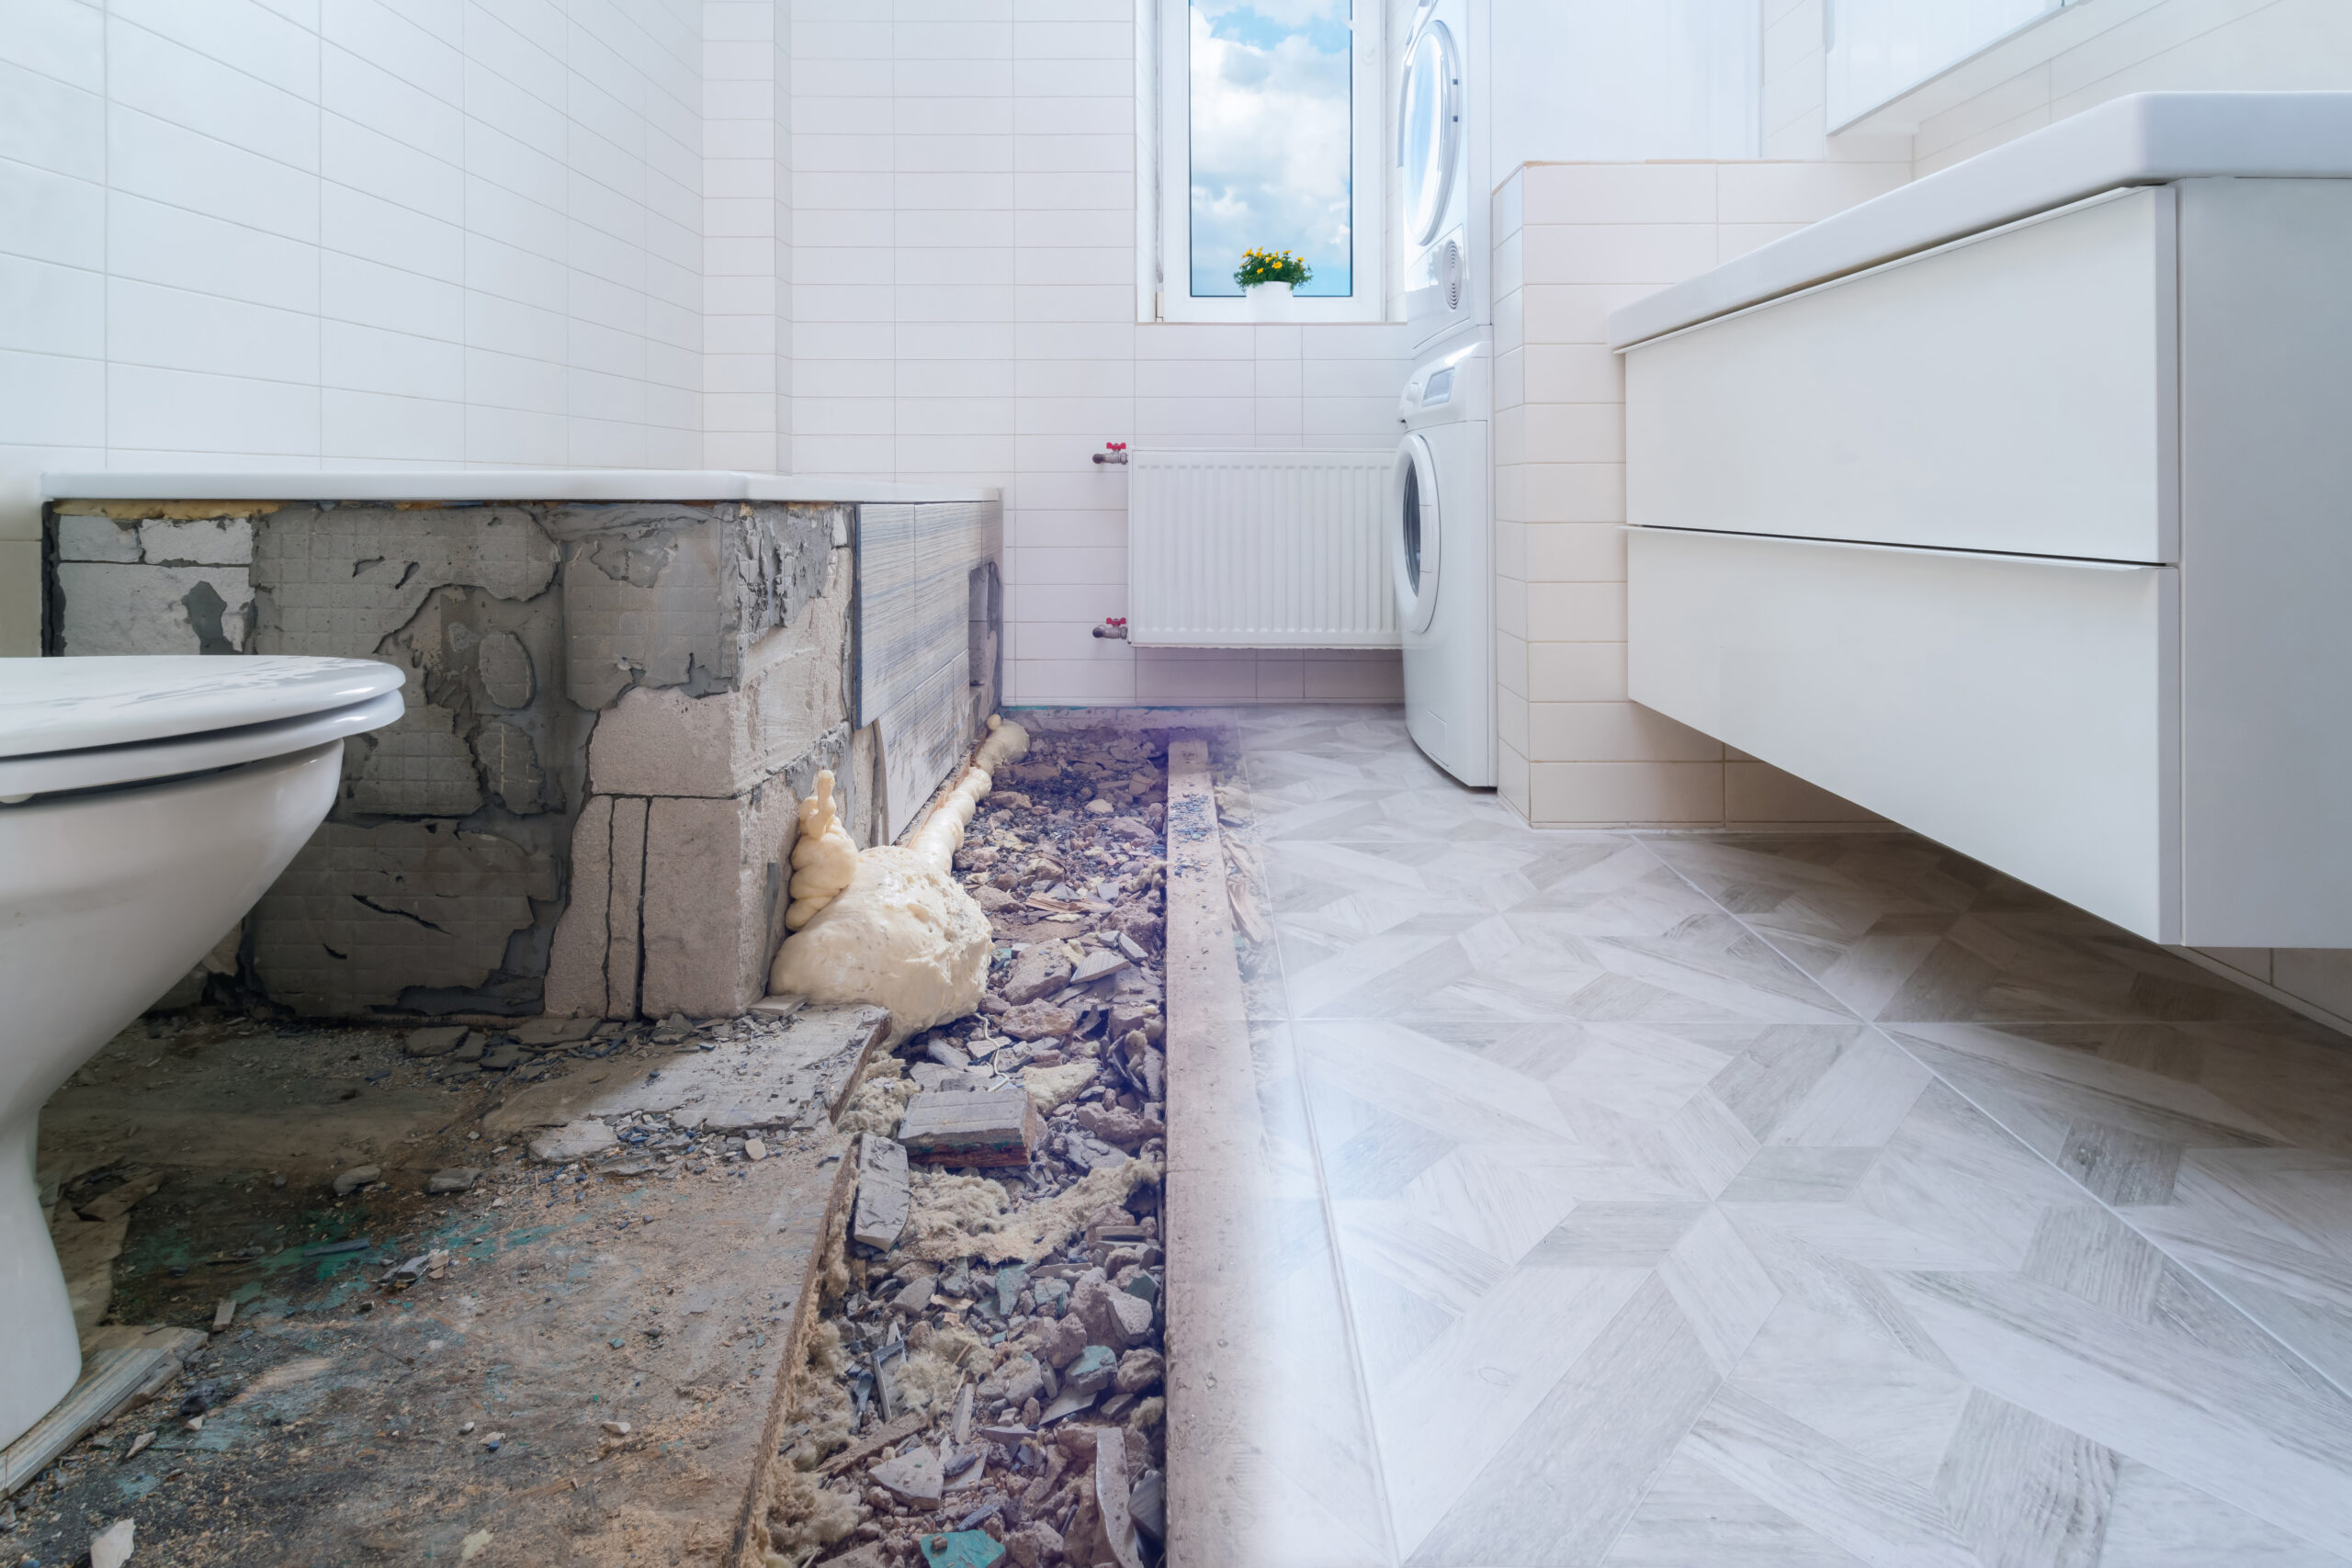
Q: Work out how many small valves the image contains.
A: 2